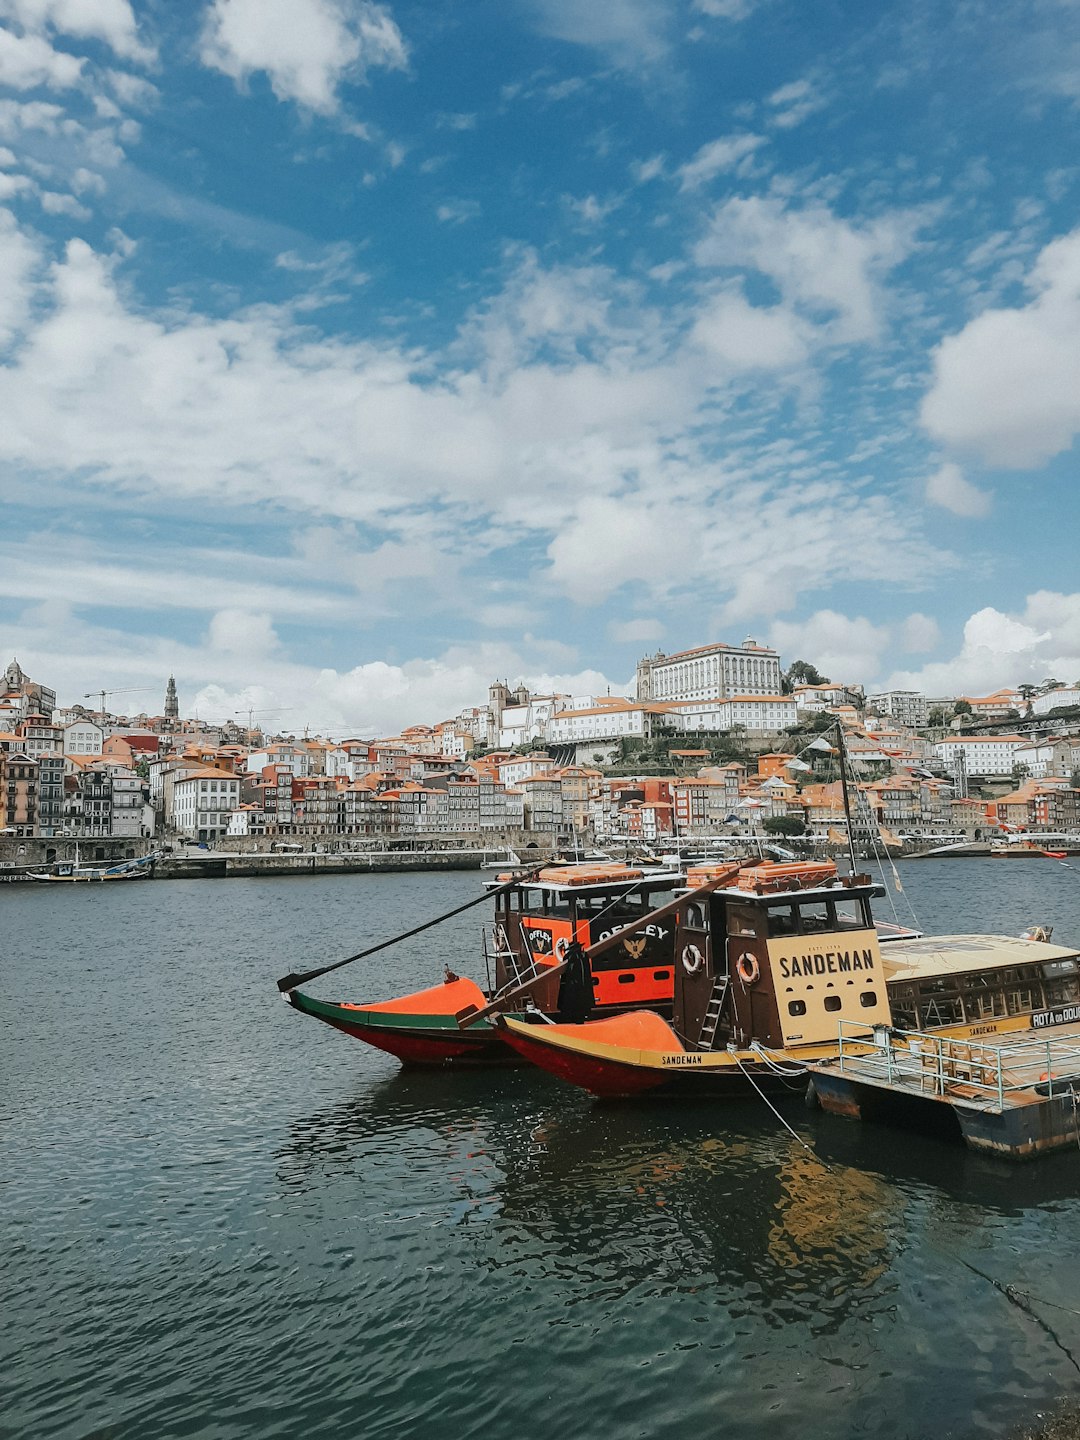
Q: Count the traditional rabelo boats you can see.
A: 2